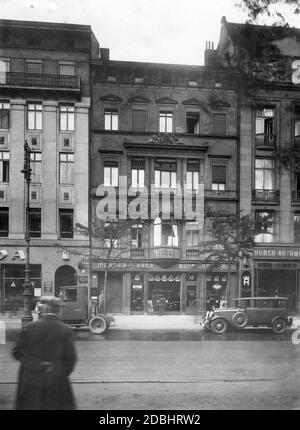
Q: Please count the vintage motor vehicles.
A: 2